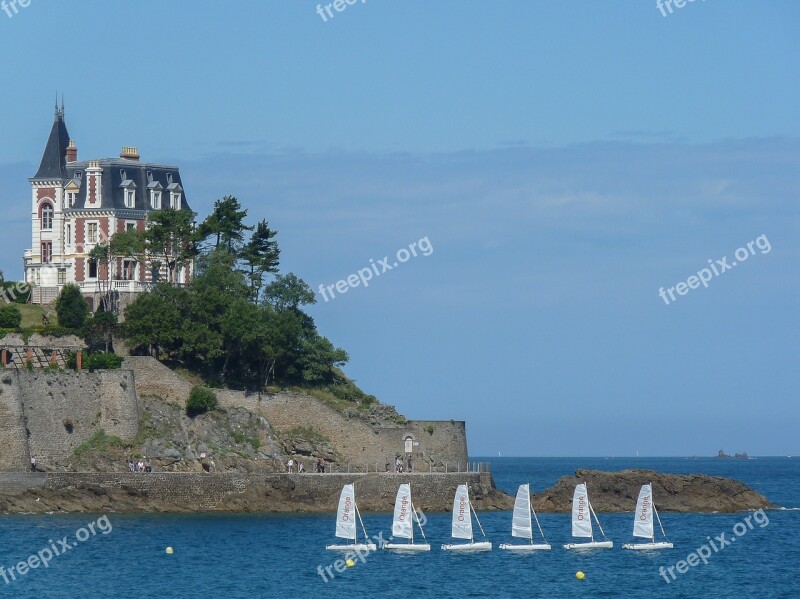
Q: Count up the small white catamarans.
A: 6